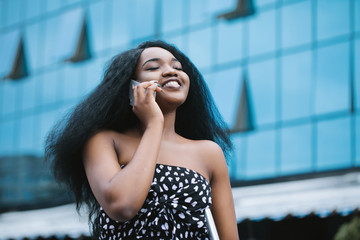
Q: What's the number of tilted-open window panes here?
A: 4